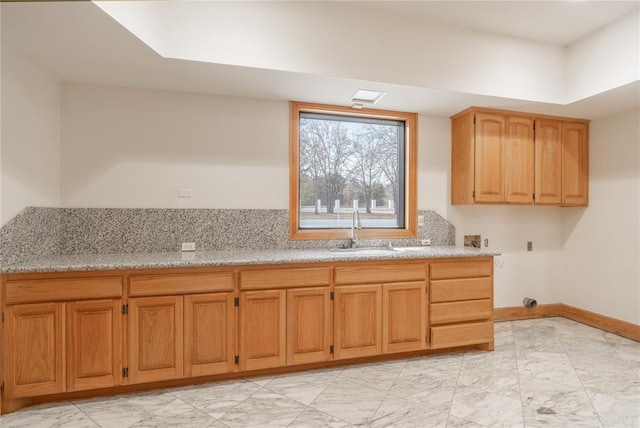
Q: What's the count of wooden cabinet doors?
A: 12